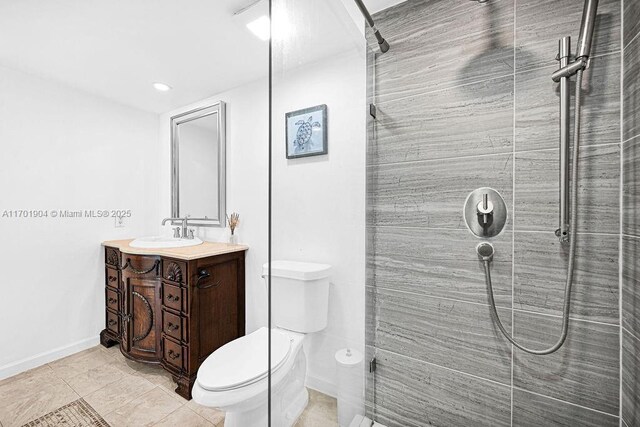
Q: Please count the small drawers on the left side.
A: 3